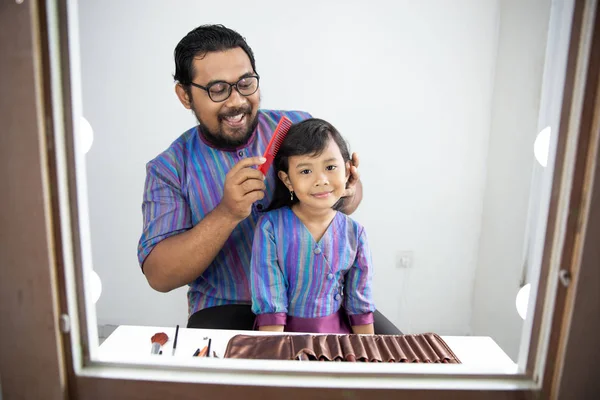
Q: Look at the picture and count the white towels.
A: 0